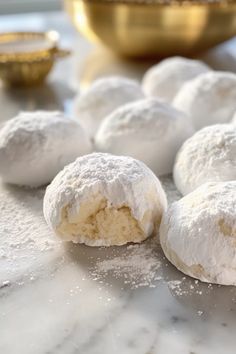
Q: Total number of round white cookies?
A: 8